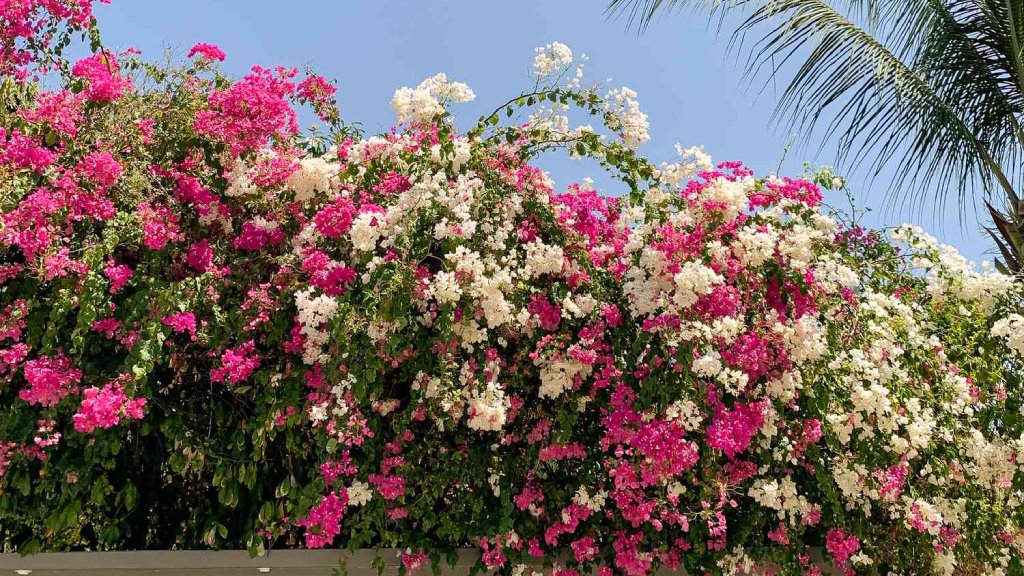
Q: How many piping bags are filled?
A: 0